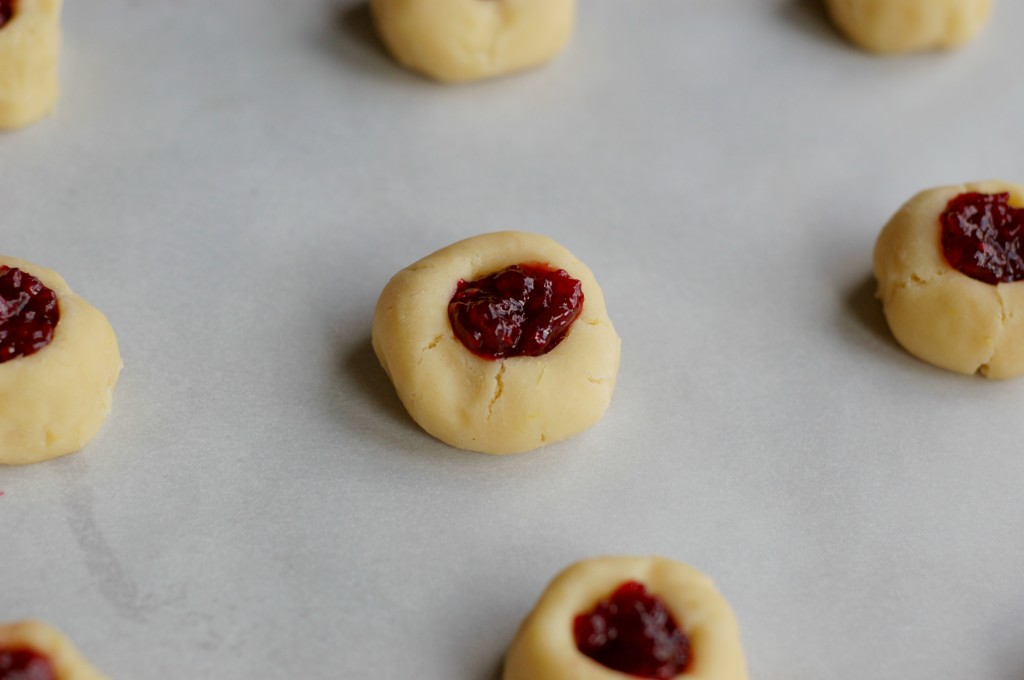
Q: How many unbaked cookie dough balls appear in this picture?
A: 8